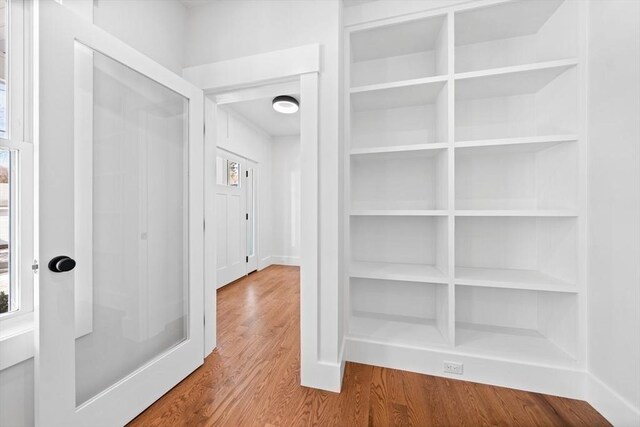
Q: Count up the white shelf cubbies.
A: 10